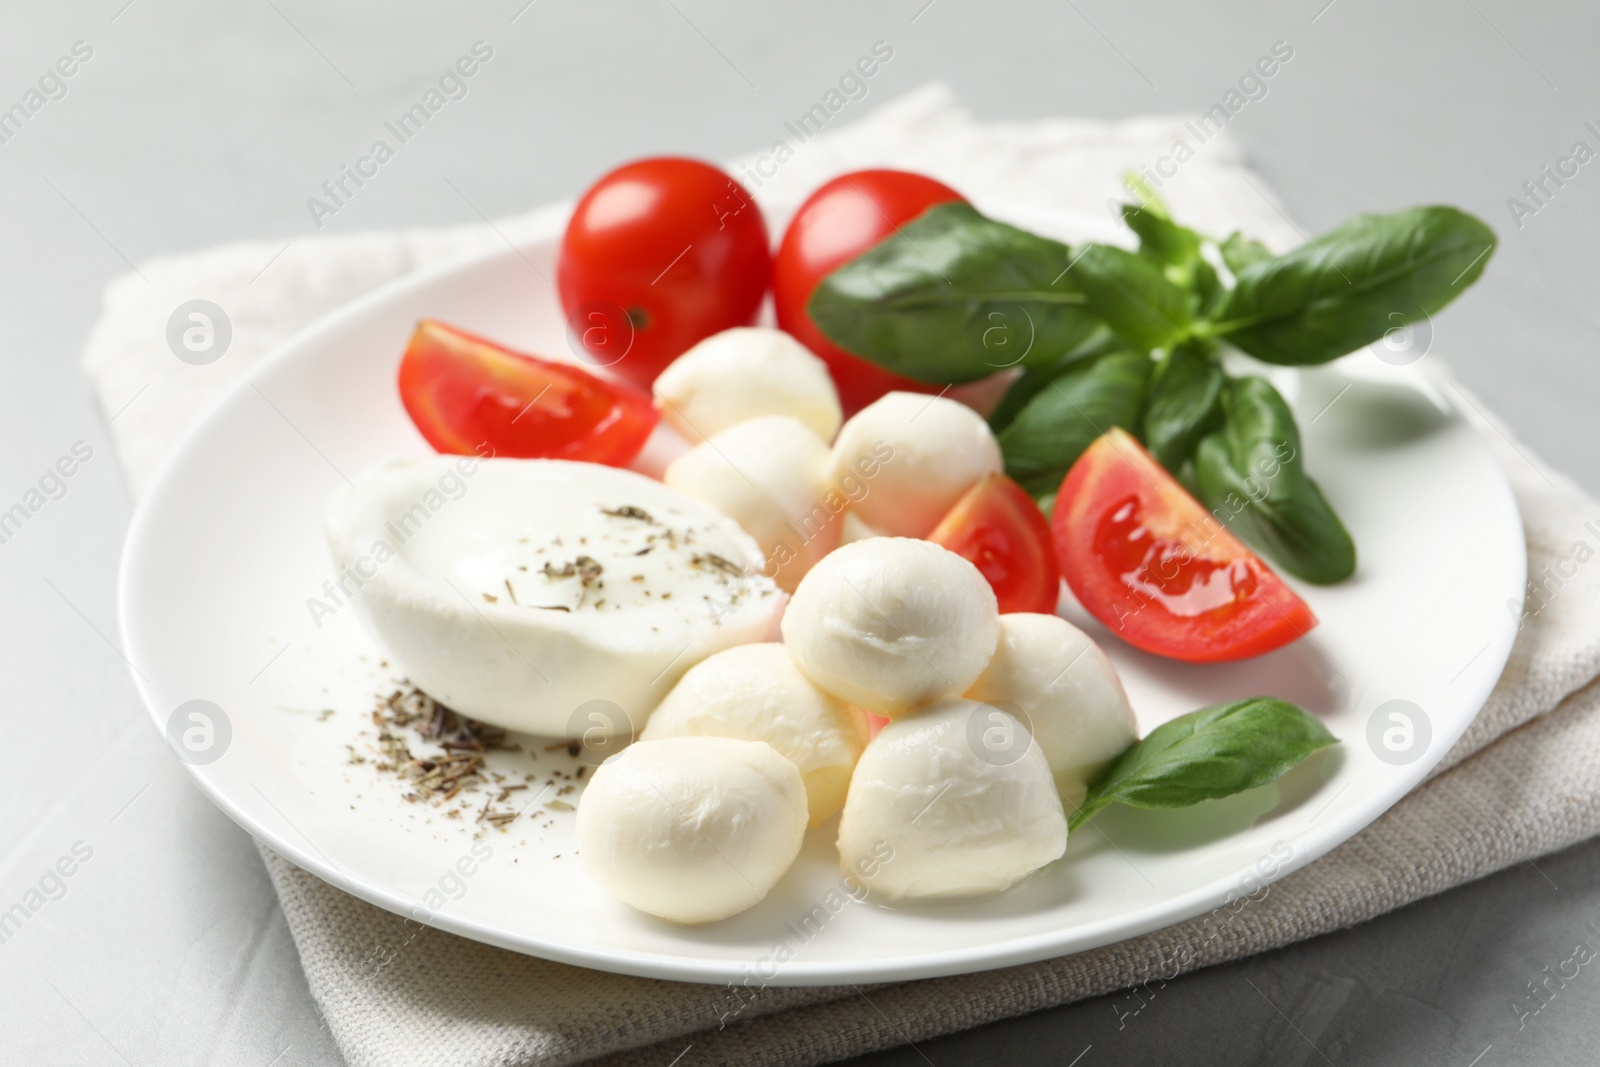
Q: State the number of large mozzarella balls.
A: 1